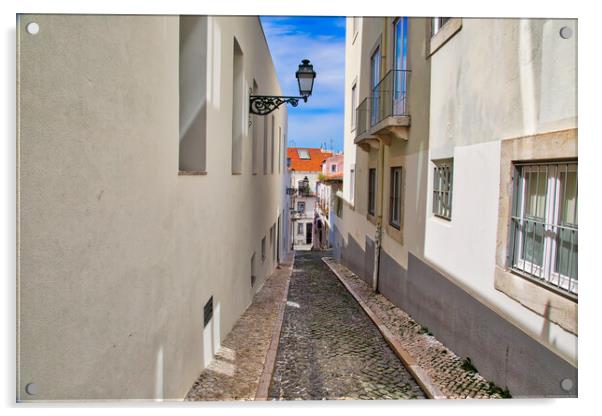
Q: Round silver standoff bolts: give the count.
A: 4